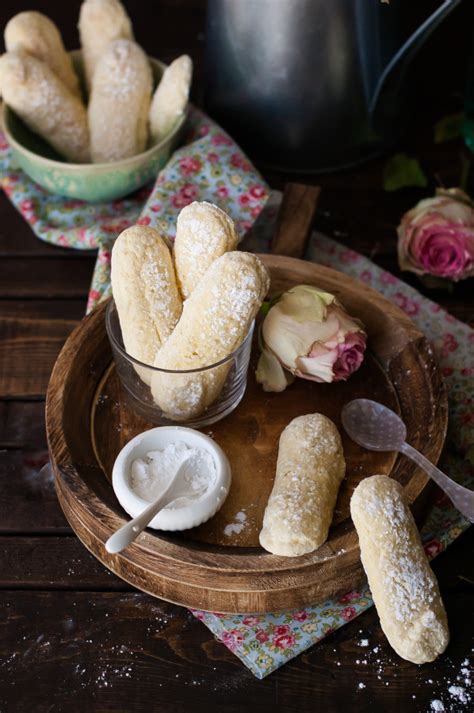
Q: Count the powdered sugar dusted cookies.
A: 10